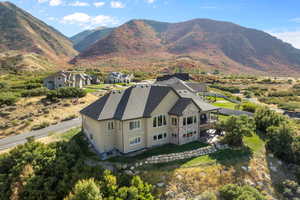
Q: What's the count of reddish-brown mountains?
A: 2